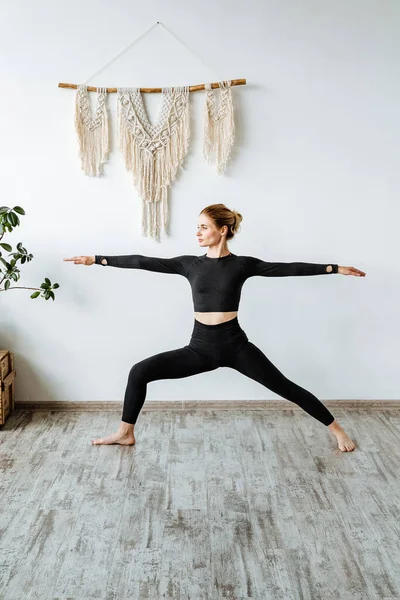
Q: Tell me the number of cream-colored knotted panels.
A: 3